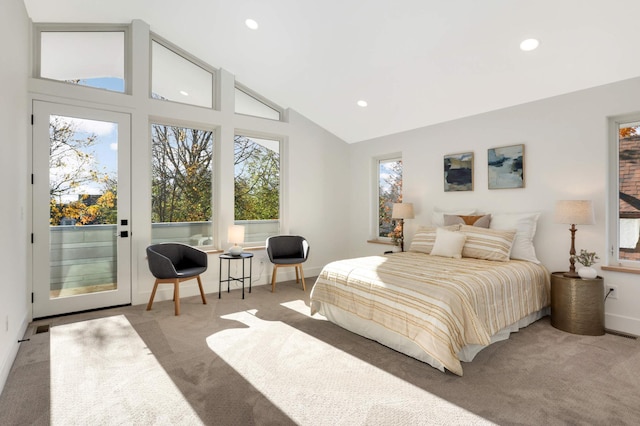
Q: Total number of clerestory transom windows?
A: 3